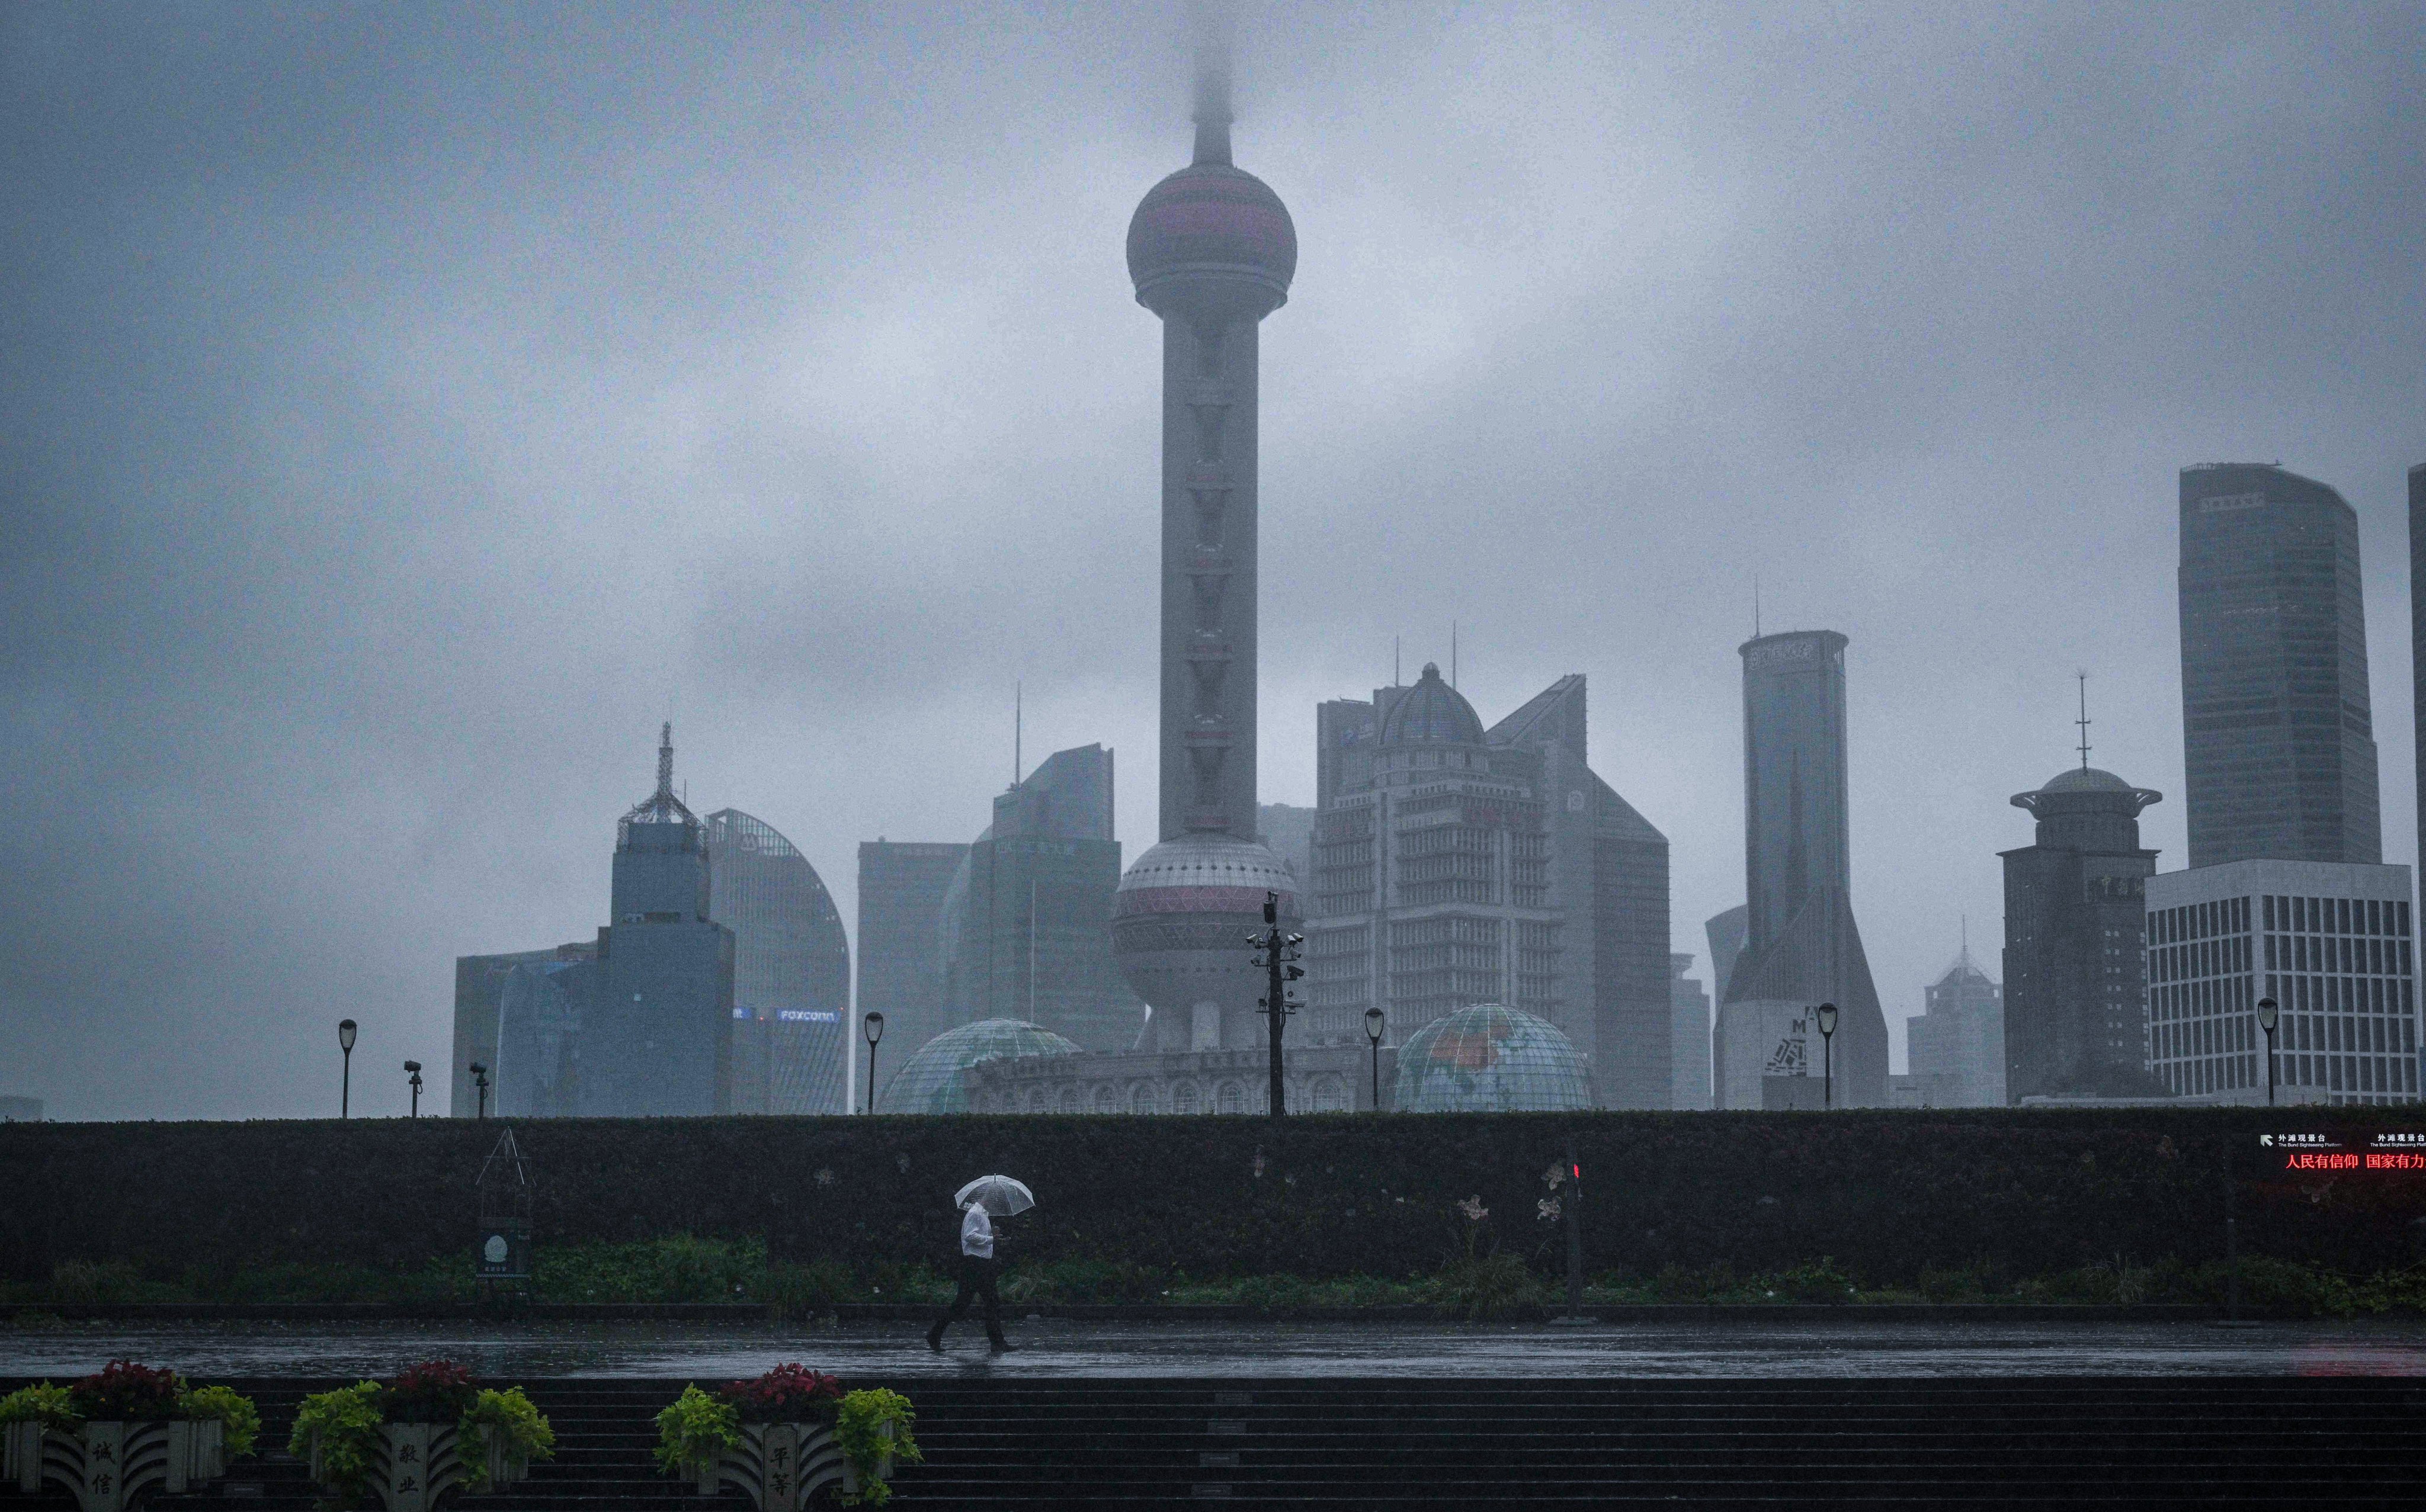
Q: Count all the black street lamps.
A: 5